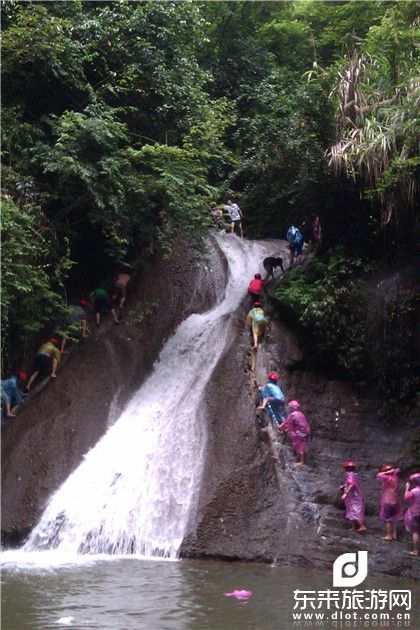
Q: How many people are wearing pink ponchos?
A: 4